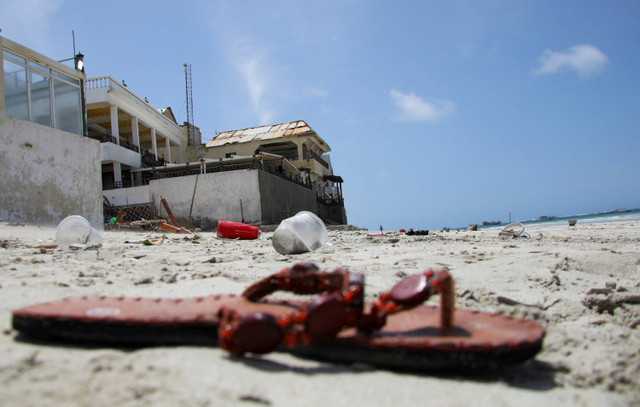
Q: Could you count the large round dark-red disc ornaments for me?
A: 3